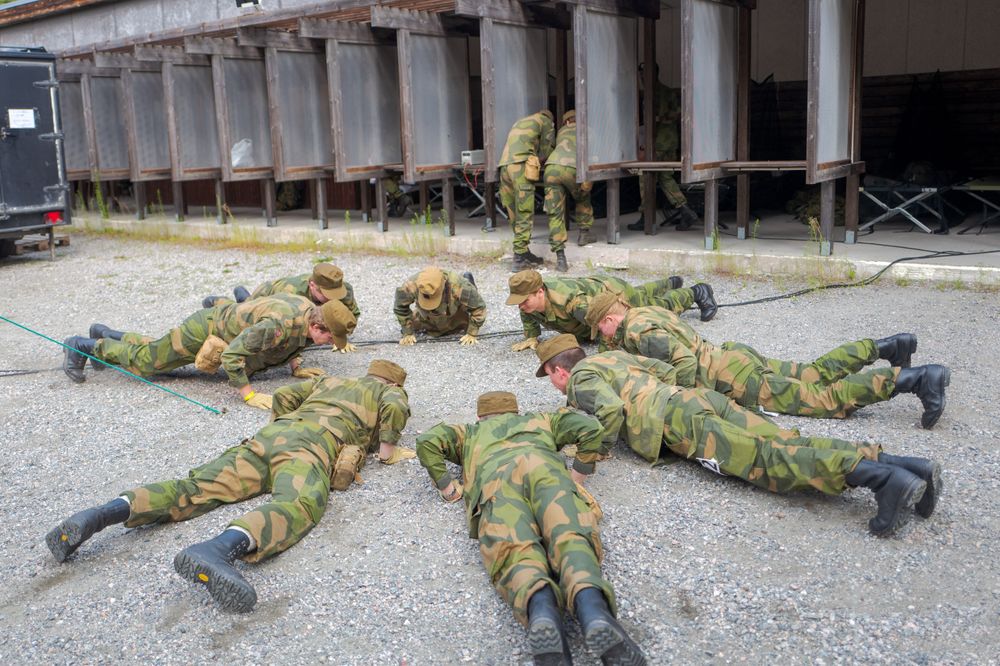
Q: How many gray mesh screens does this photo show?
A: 12